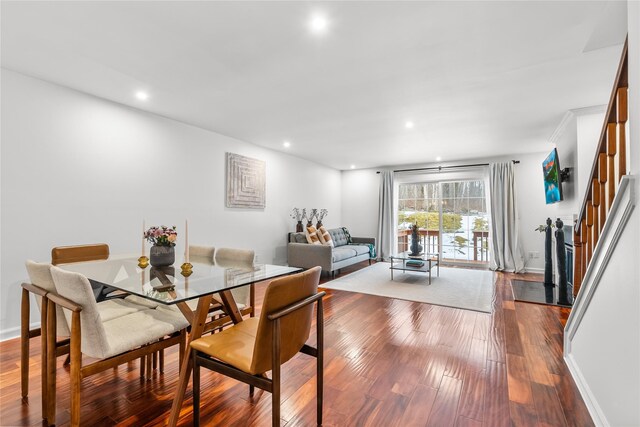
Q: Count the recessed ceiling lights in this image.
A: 6